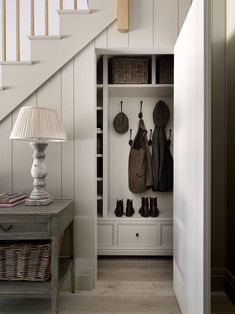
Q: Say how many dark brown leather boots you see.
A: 4